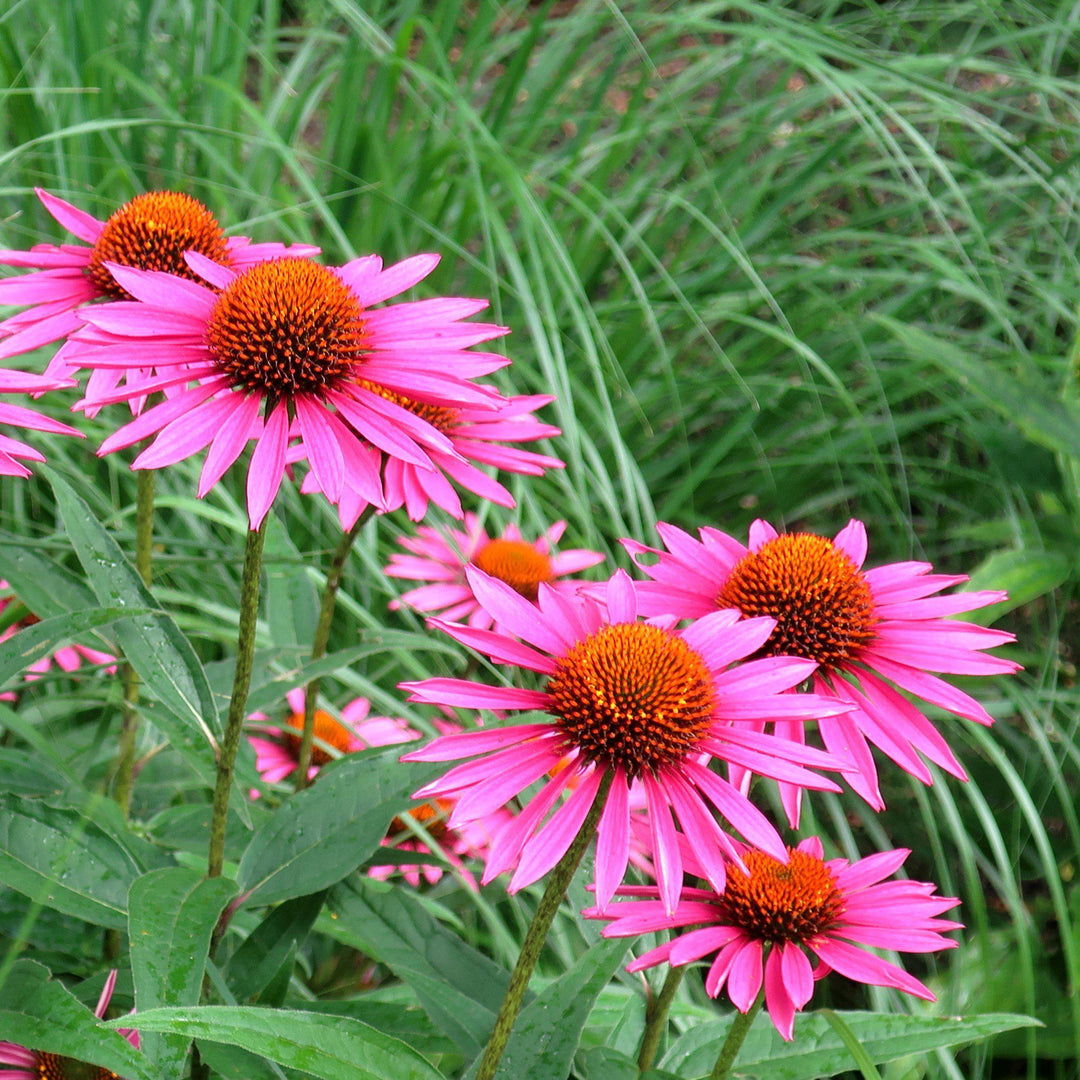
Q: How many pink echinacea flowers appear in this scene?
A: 12